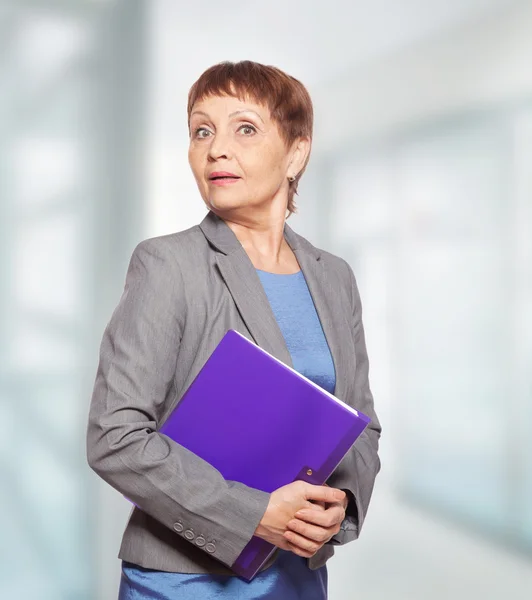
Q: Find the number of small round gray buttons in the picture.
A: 4